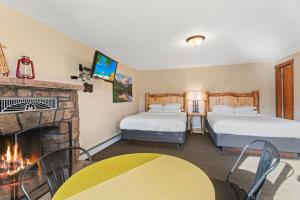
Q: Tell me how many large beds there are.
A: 2